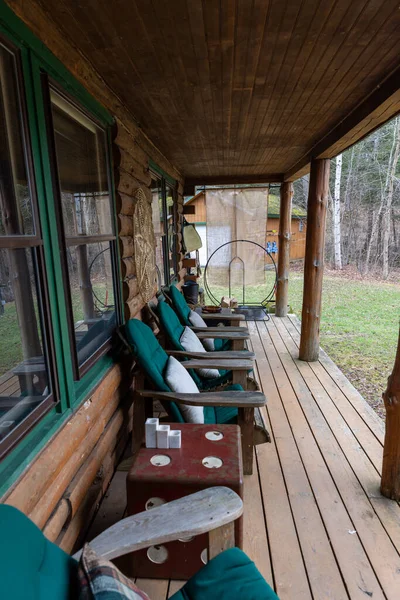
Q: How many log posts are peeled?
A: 3